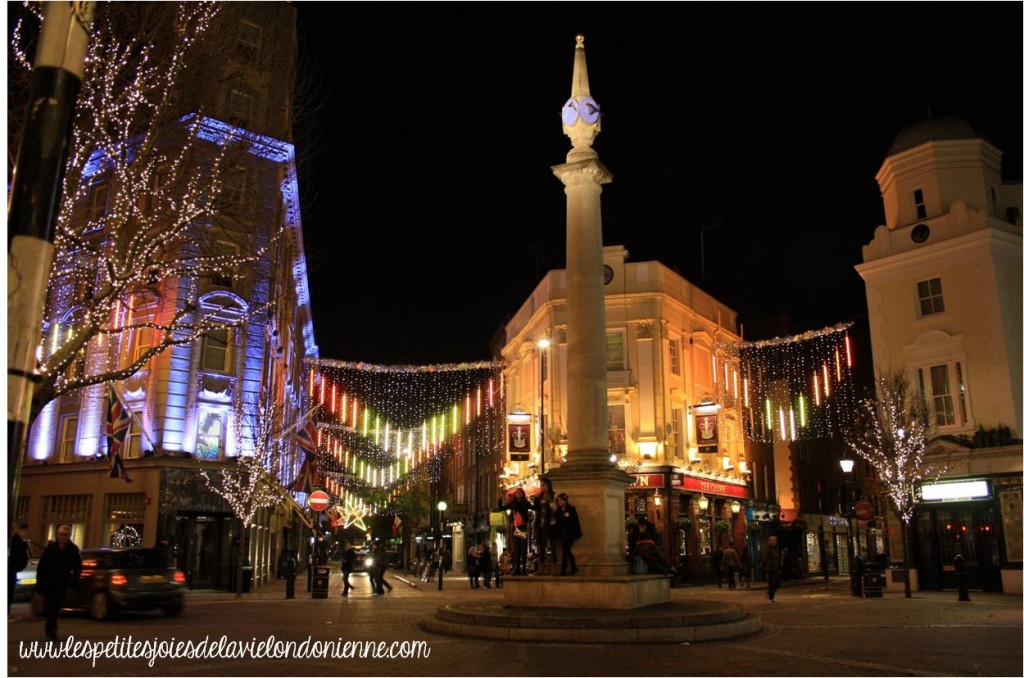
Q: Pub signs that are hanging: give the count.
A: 2